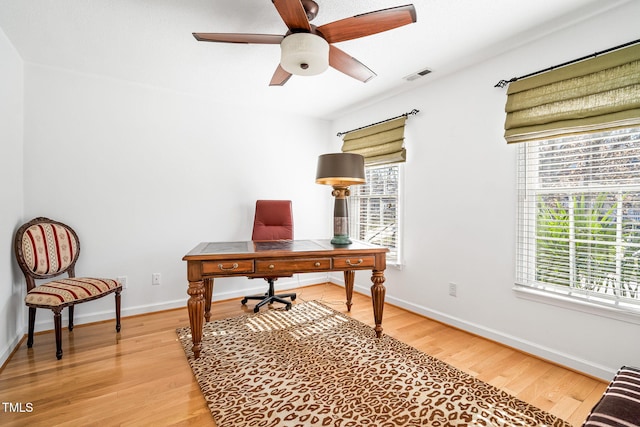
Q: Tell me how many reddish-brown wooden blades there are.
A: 5